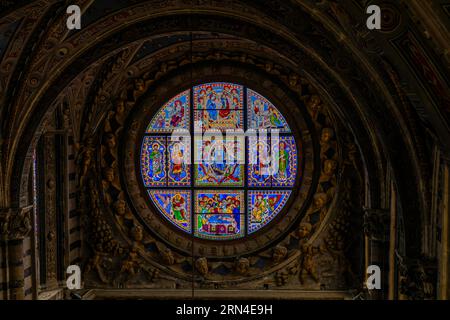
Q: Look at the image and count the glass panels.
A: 9